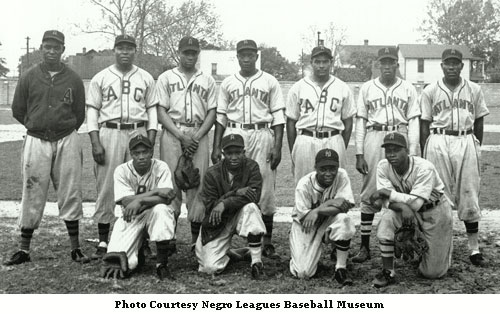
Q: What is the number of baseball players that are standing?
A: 7